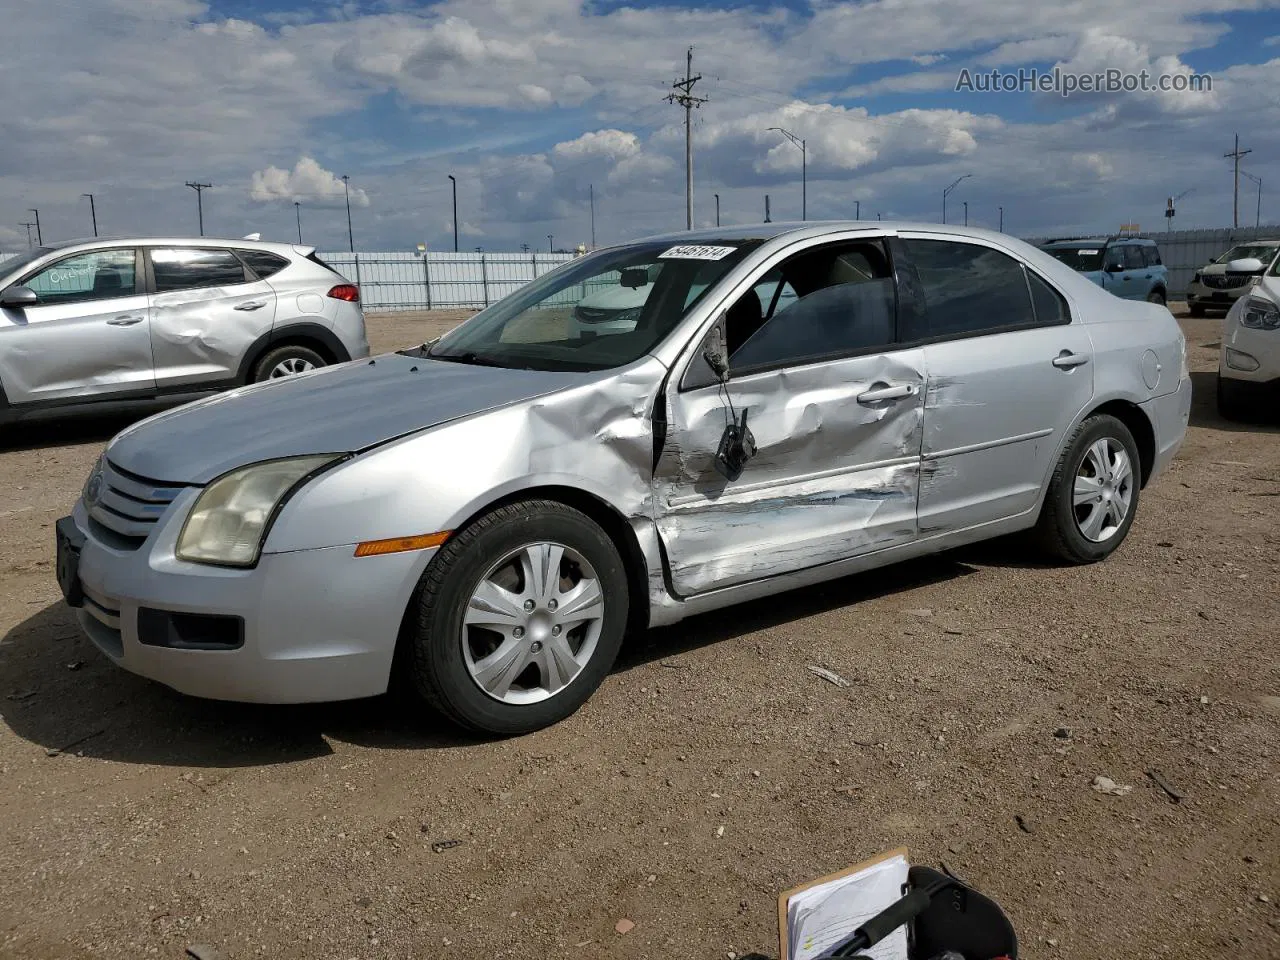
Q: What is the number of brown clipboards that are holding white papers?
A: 1